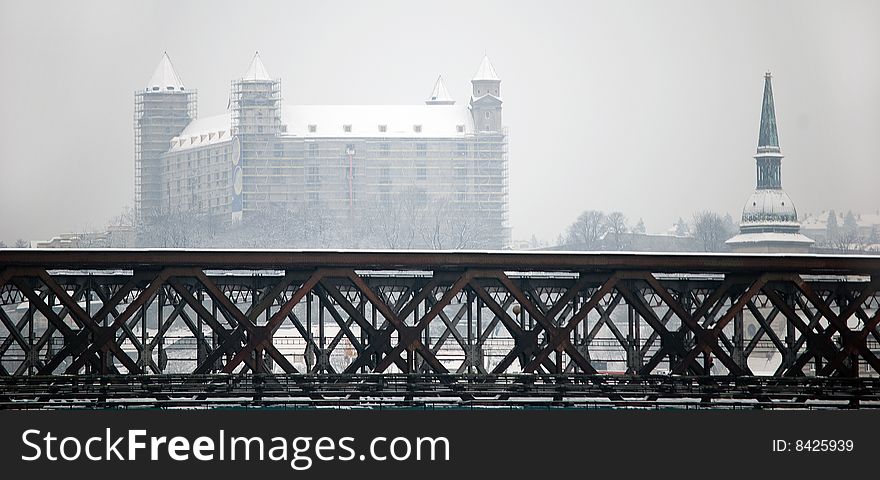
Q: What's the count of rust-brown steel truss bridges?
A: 1